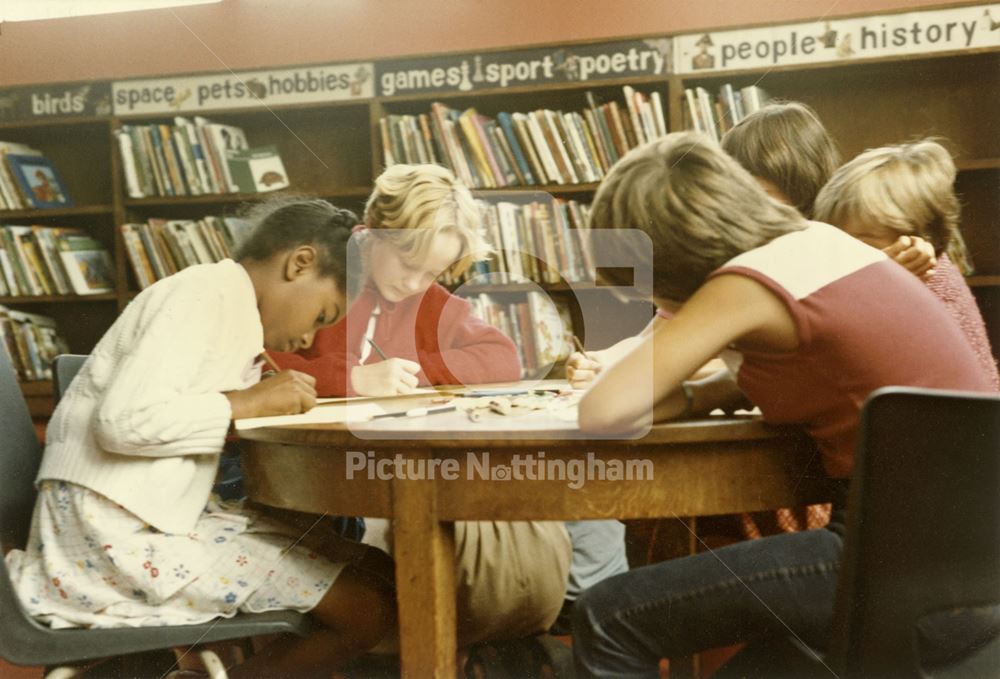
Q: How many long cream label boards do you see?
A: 2